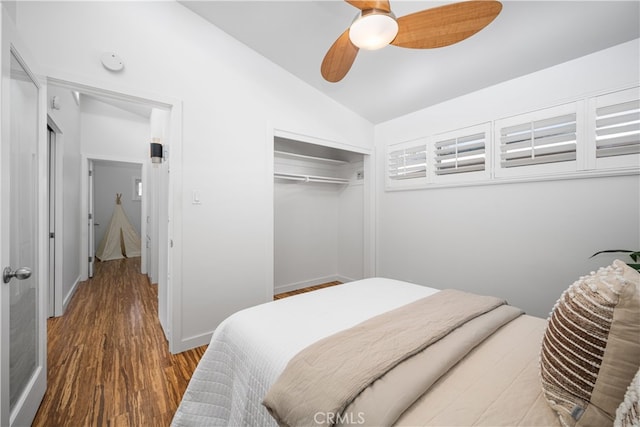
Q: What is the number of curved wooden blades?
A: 3